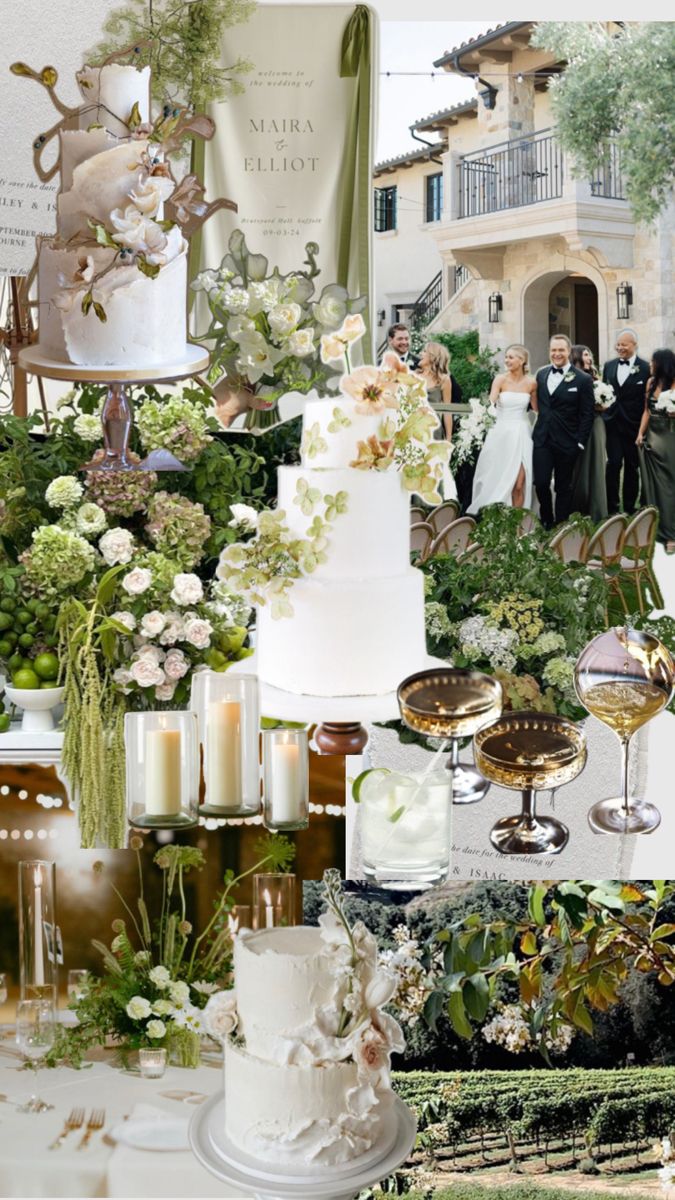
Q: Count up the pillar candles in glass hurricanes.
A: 3